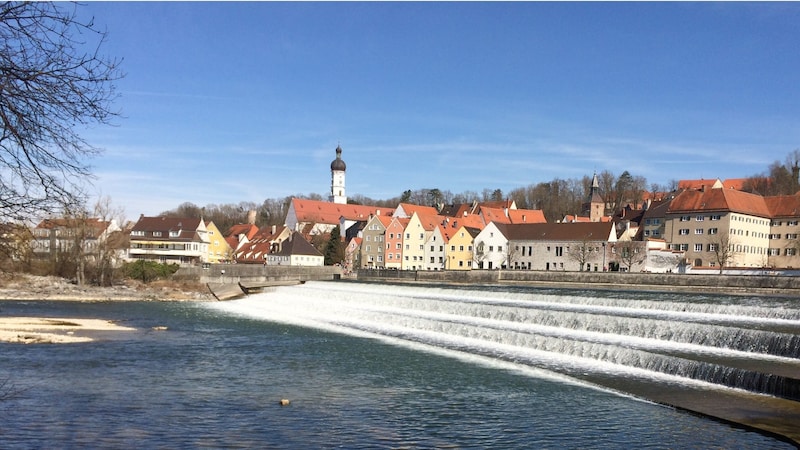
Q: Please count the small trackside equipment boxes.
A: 0